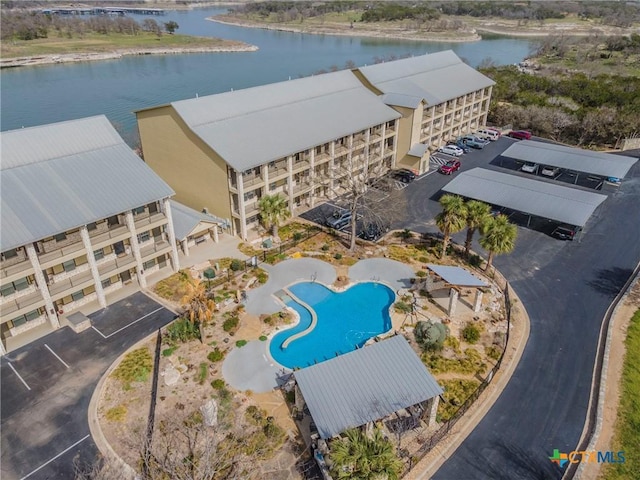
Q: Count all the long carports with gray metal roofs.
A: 2